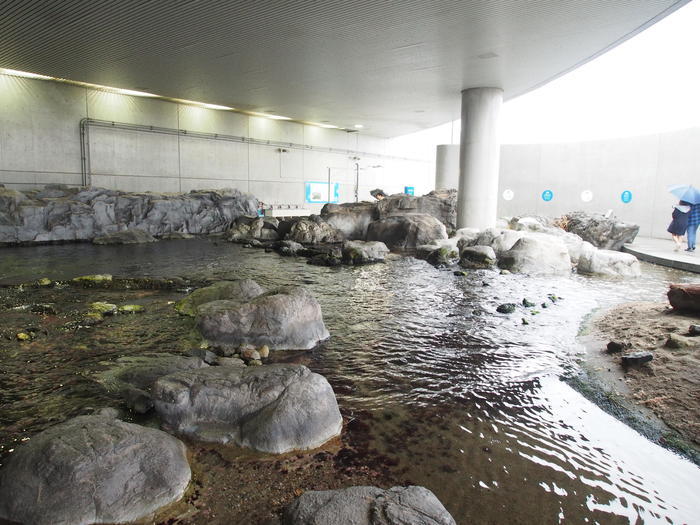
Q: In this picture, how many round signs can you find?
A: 4